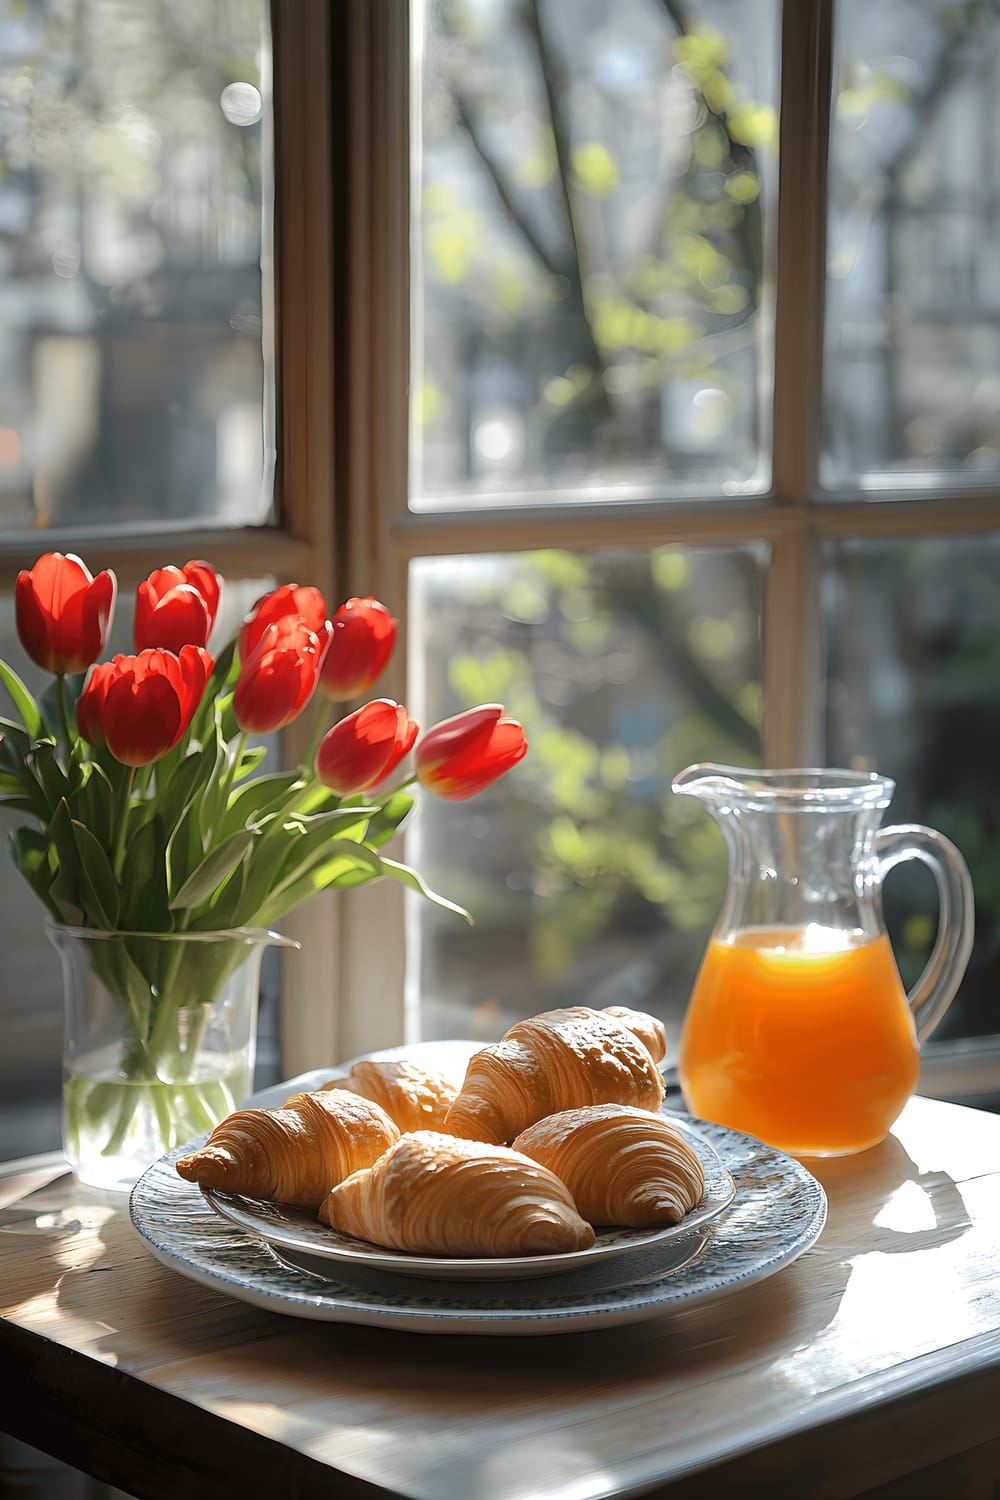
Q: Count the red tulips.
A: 8